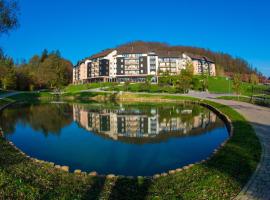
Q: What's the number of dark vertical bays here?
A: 4